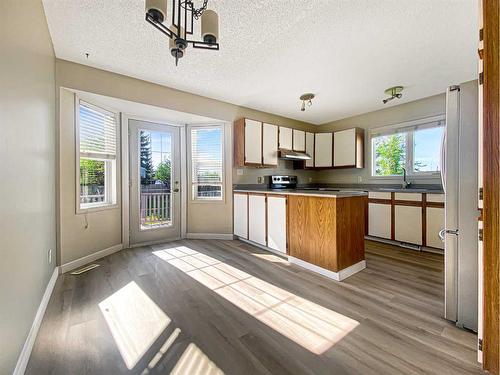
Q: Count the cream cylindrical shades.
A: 3